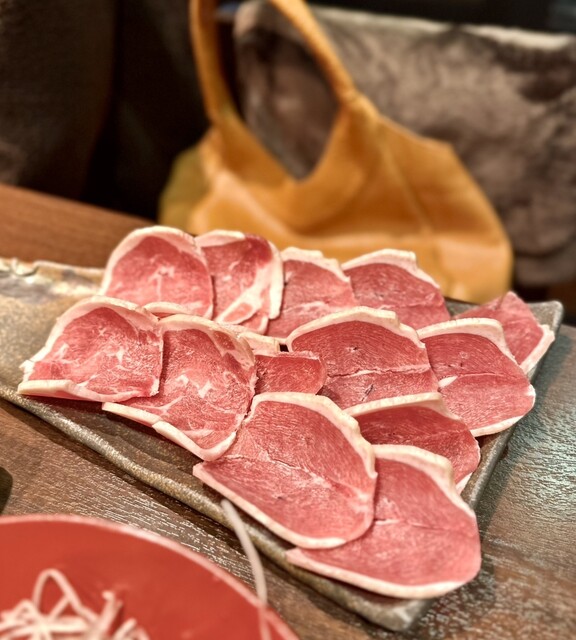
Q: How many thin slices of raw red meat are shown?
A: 13